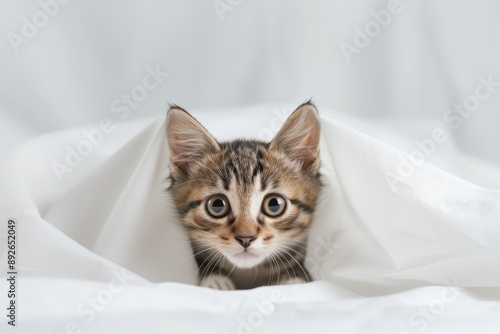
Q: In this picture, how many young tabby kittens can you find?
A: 1